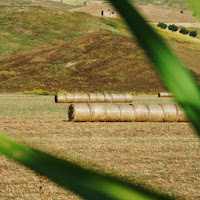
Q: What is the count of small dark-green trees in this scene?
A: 4